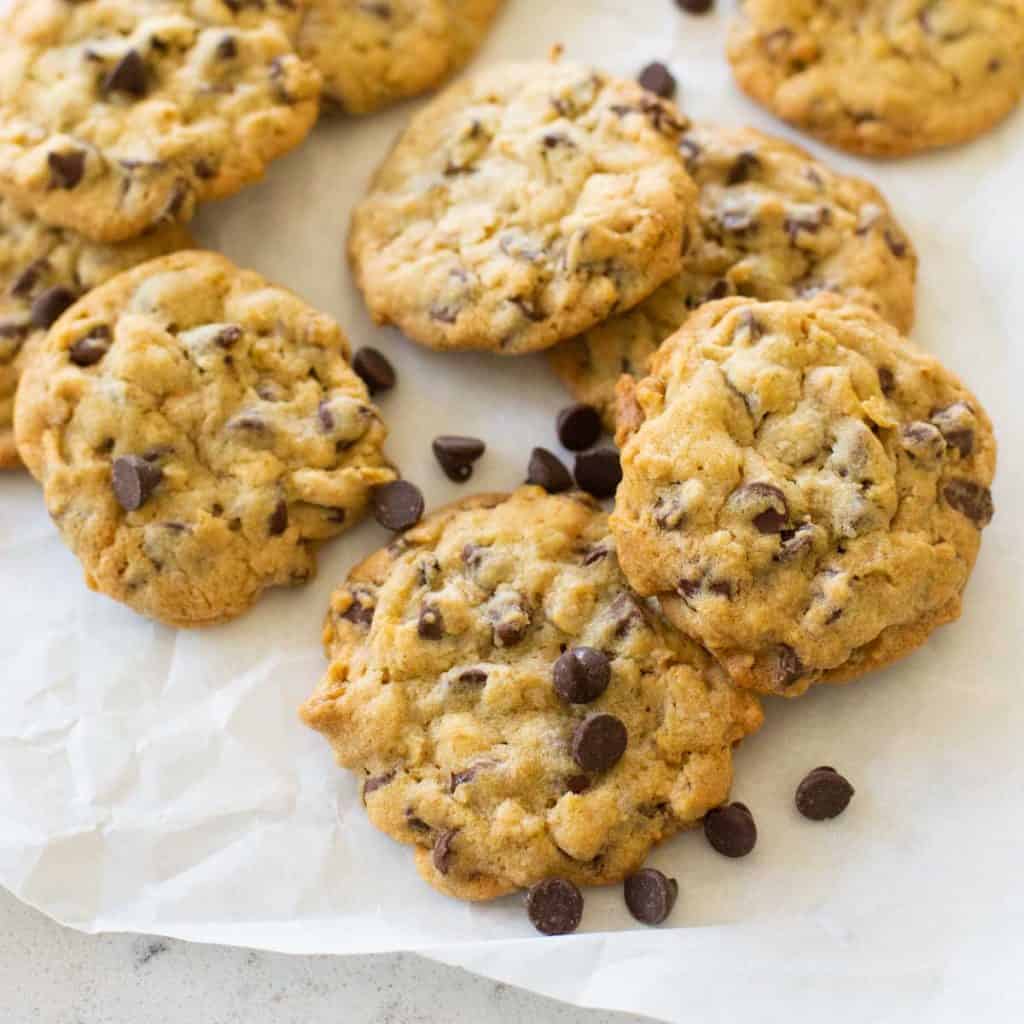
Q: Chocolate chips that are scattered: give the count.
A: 14